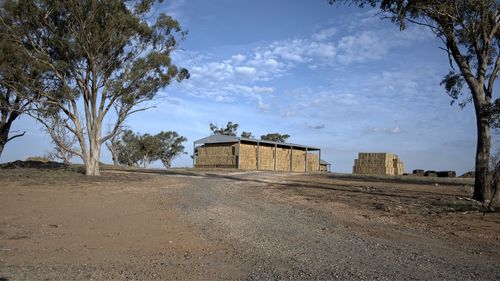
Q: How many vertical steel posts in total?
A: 7